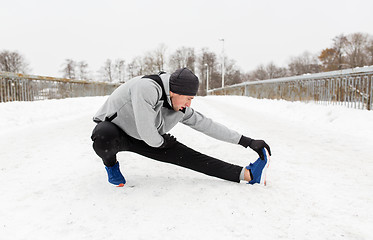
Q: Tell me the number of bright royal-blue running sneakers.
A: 2